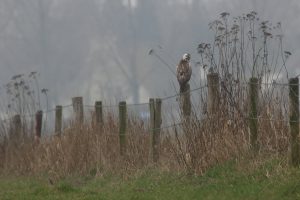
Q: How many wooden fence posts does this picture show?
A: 12